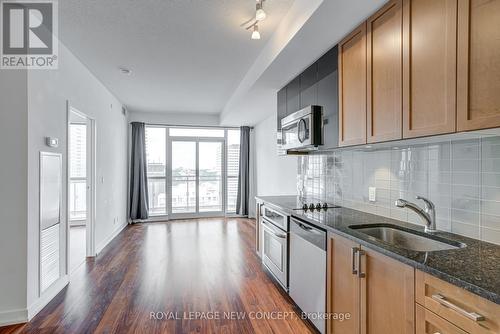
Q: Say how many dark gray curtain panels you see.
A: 2